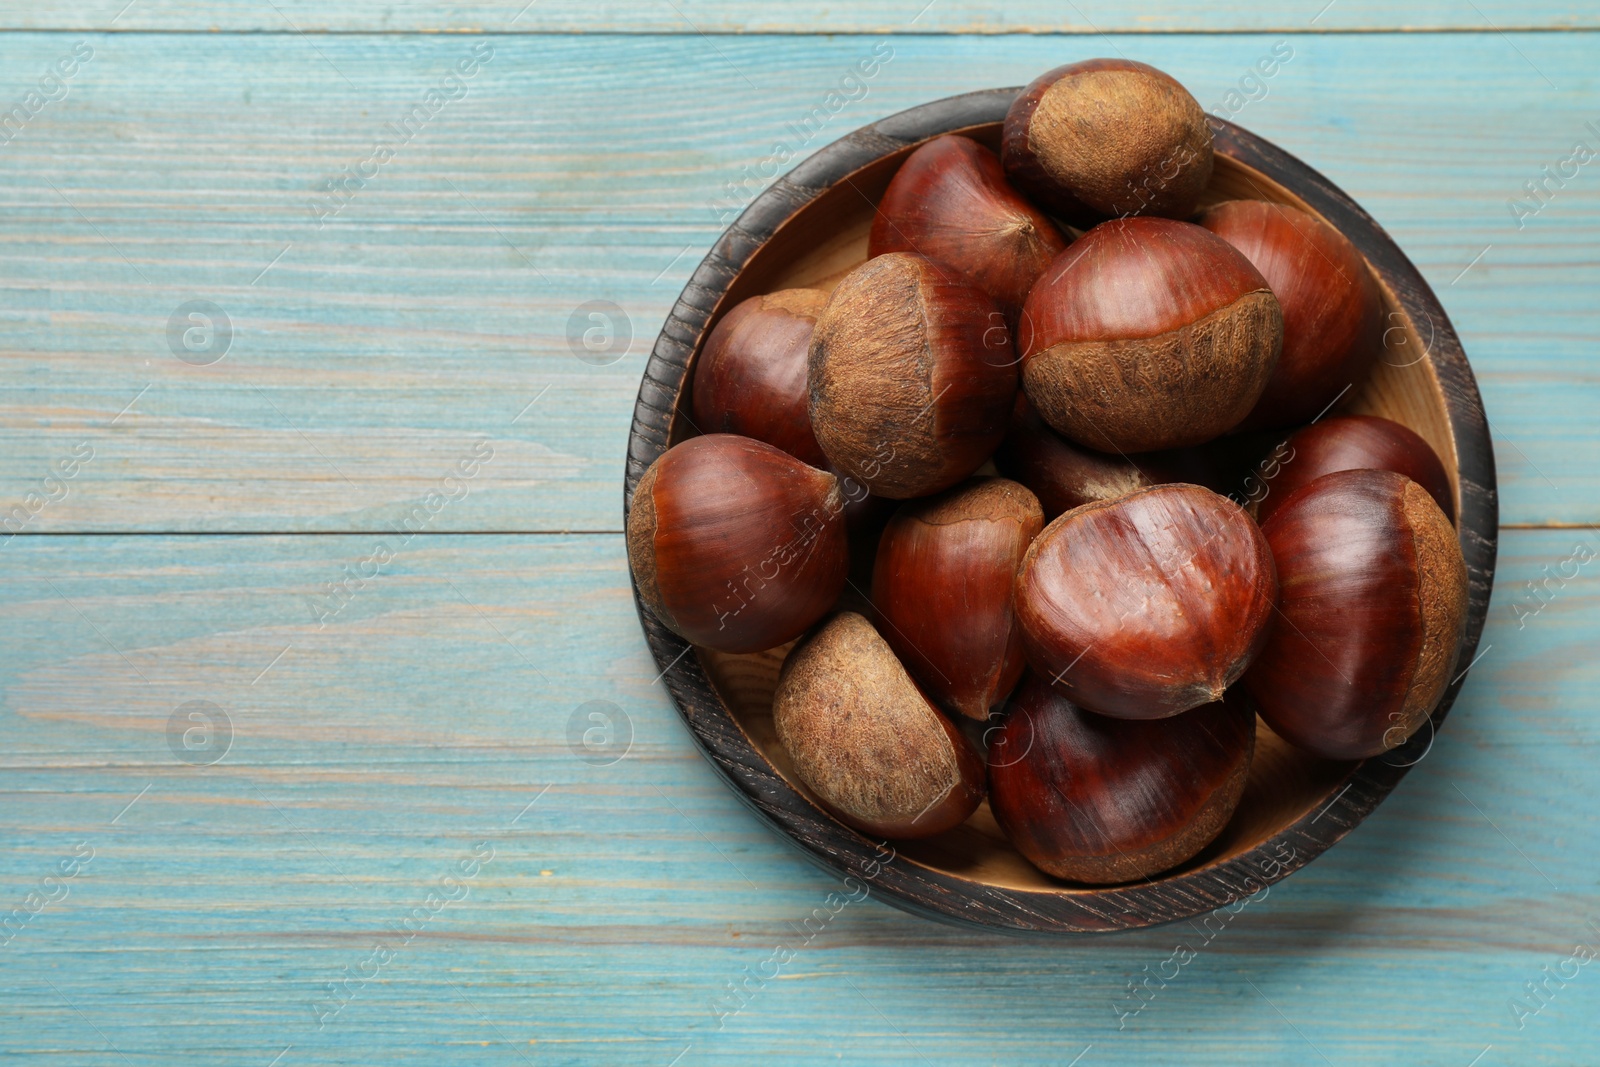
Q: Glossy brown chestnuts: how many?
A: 14